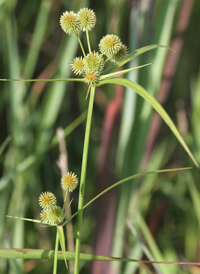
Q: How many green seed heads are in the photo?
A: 11